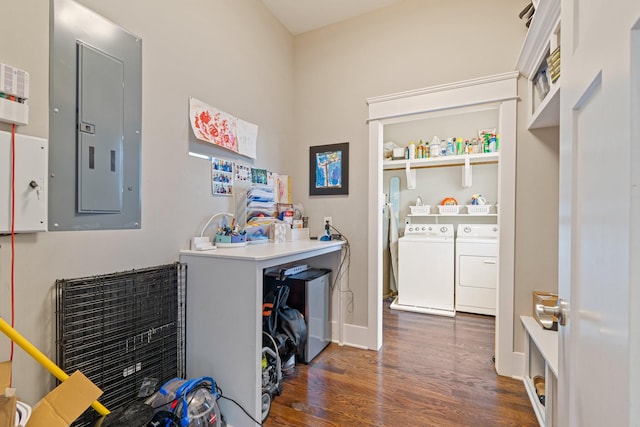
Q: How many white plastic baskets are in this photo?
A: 3